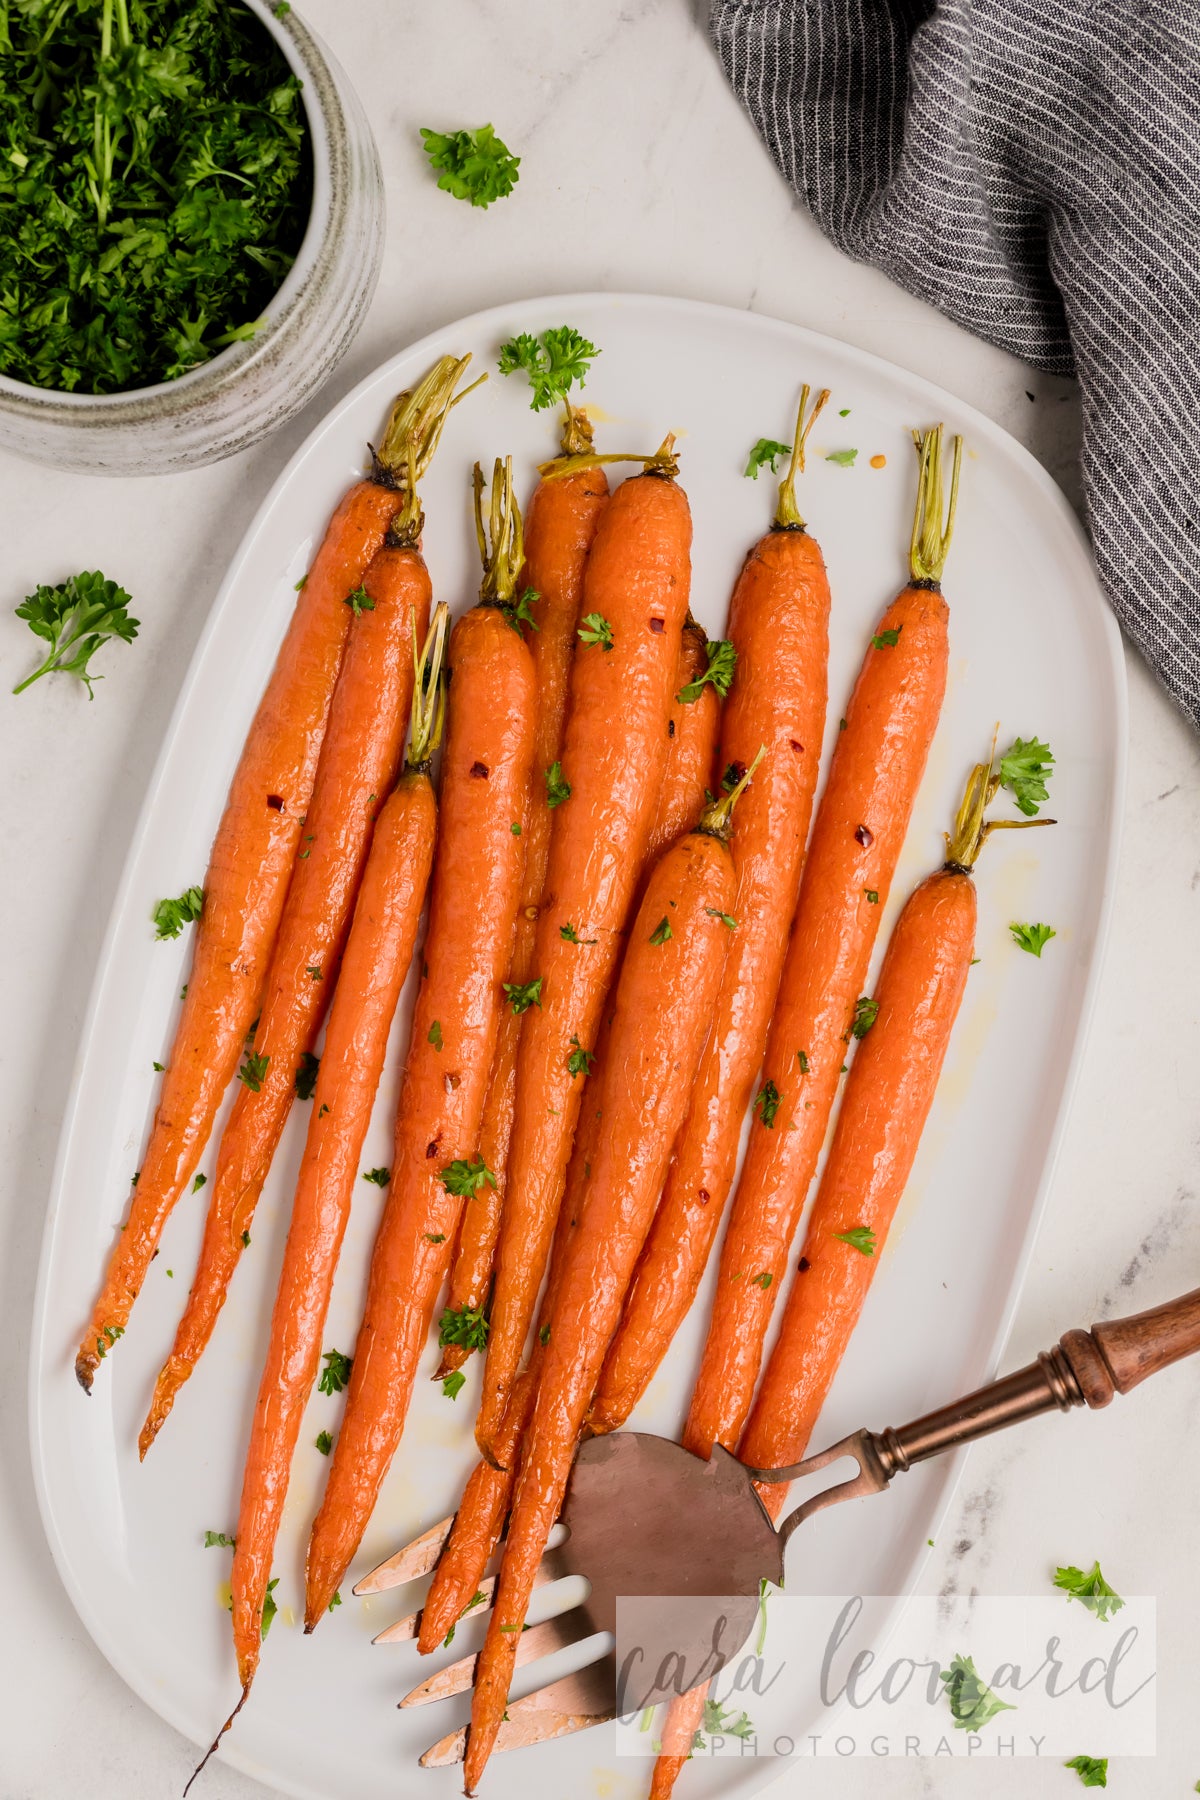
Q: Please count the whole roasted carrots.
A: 11